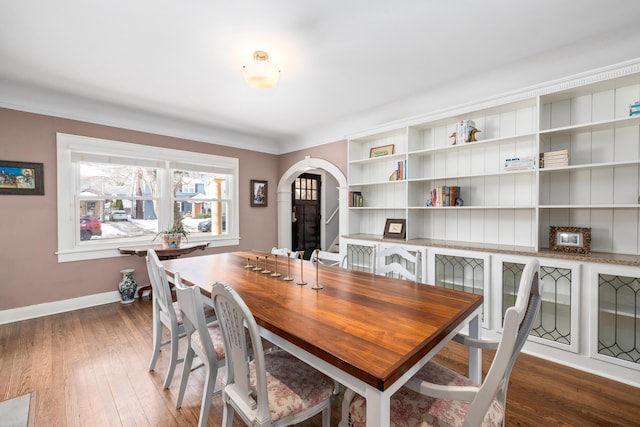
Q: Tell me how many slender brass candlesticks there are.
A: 7